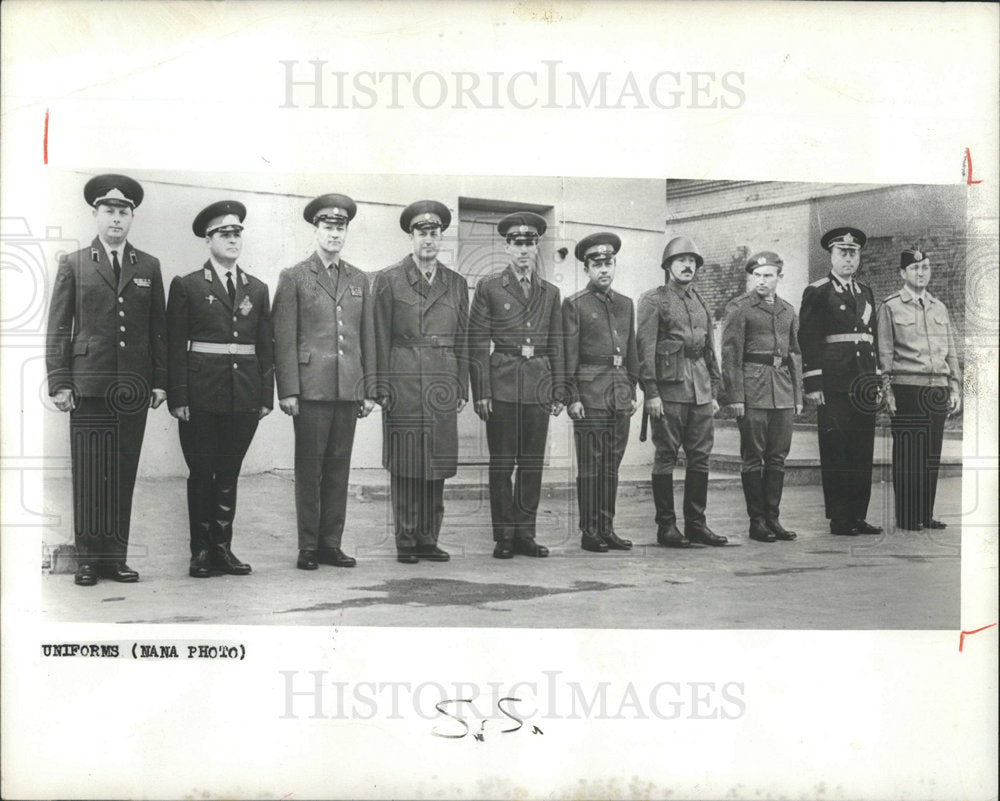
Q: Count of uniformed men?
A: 10